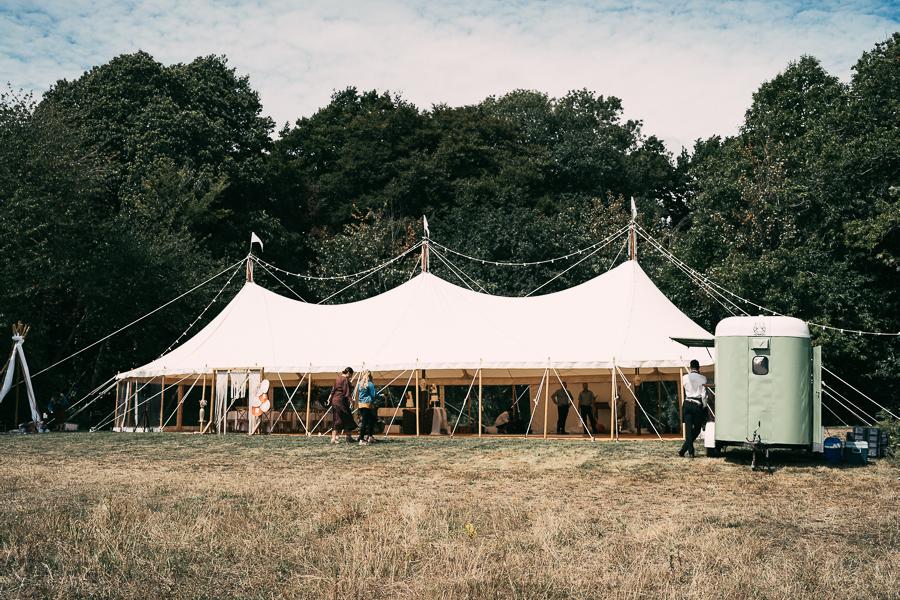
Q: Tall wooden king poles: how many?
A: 3